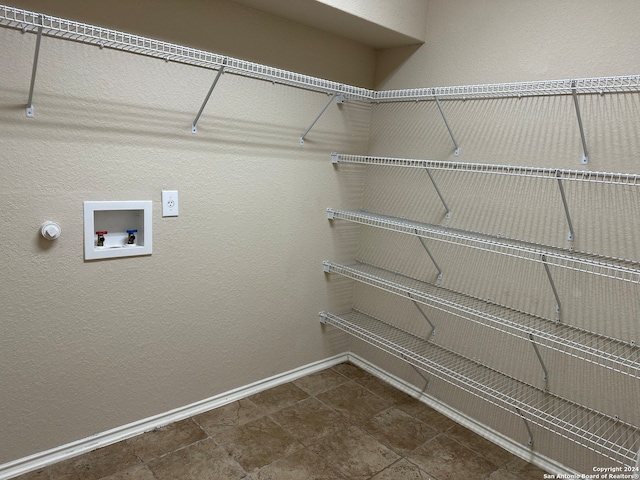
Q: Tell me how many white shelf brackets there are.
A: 13